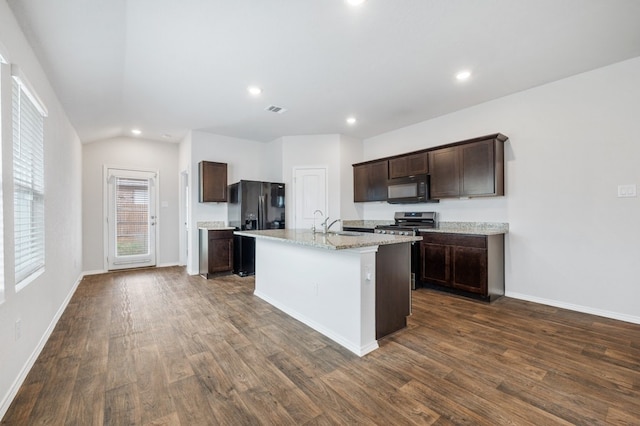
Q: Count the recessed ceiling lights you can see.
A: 5